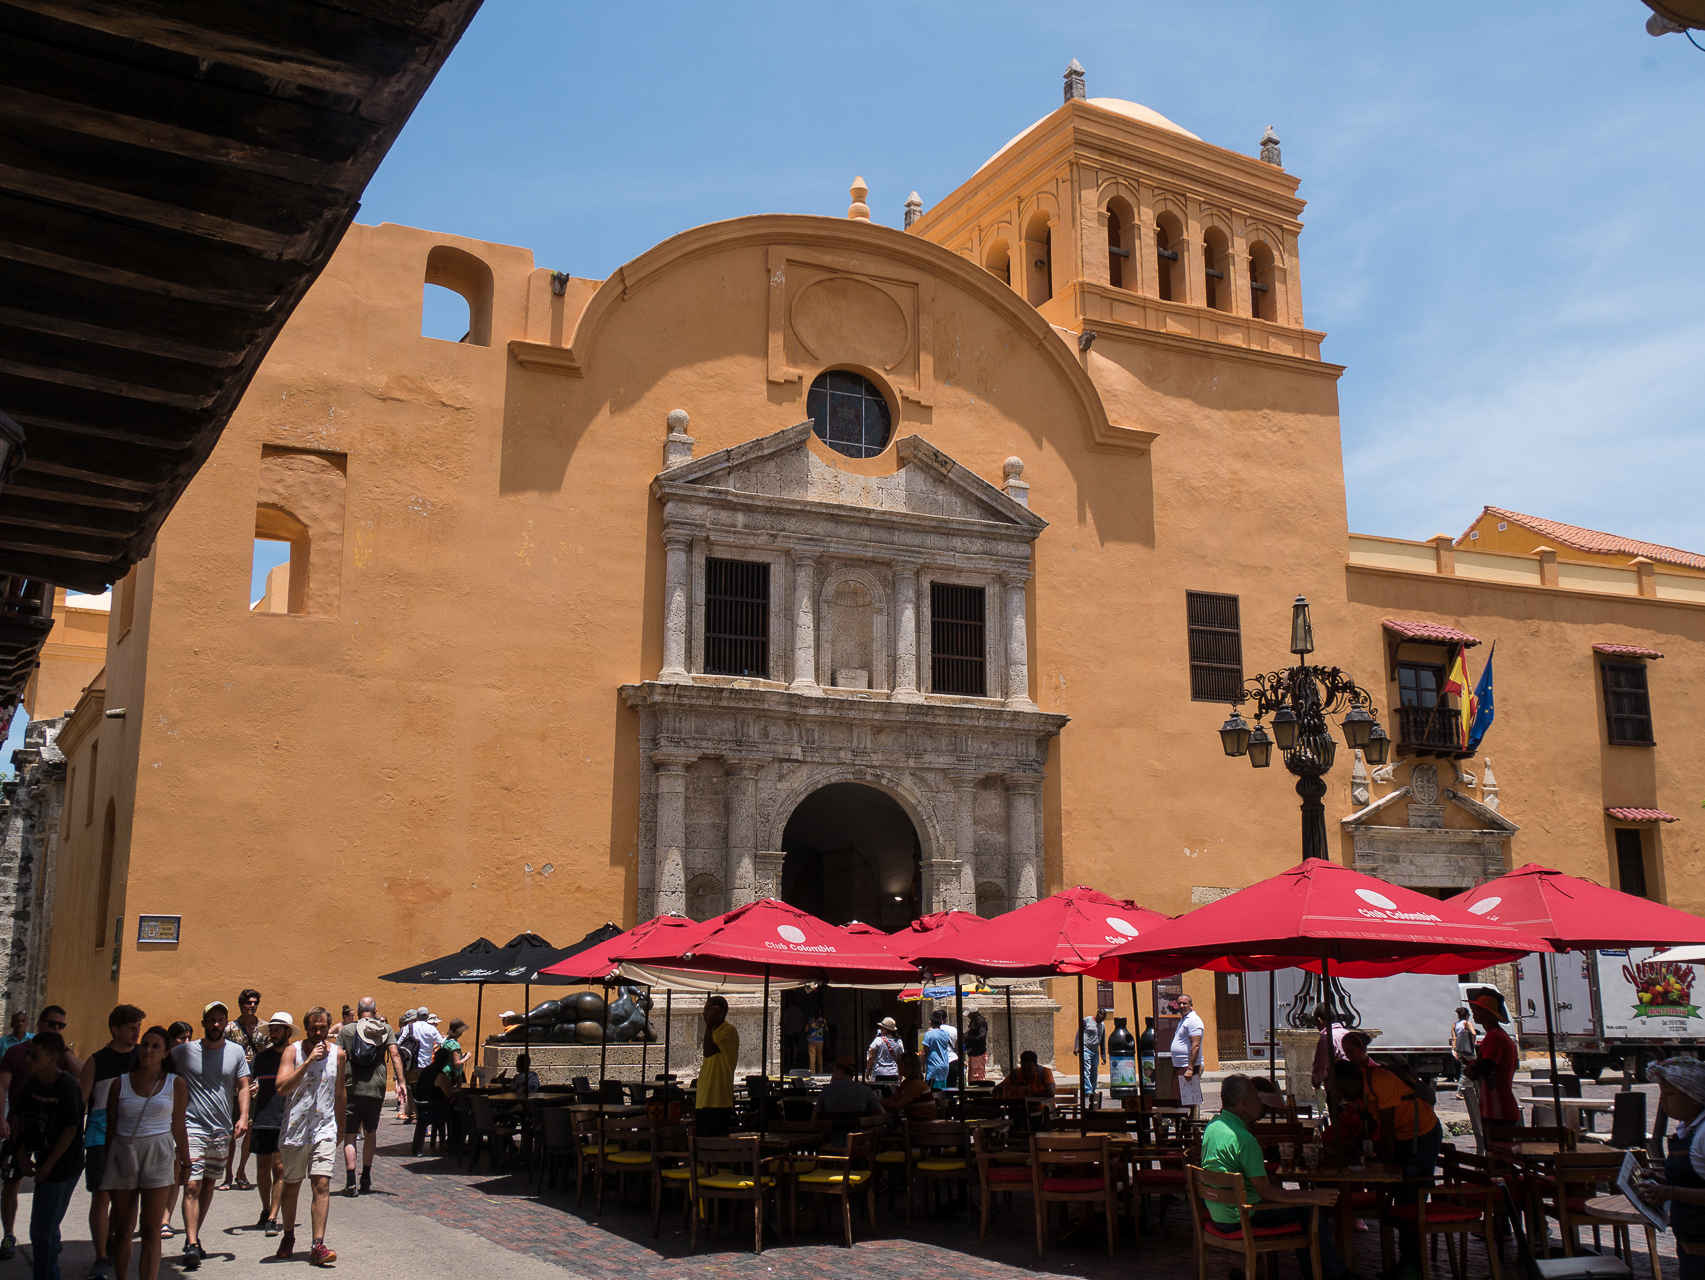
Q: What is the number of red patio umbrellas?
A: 7